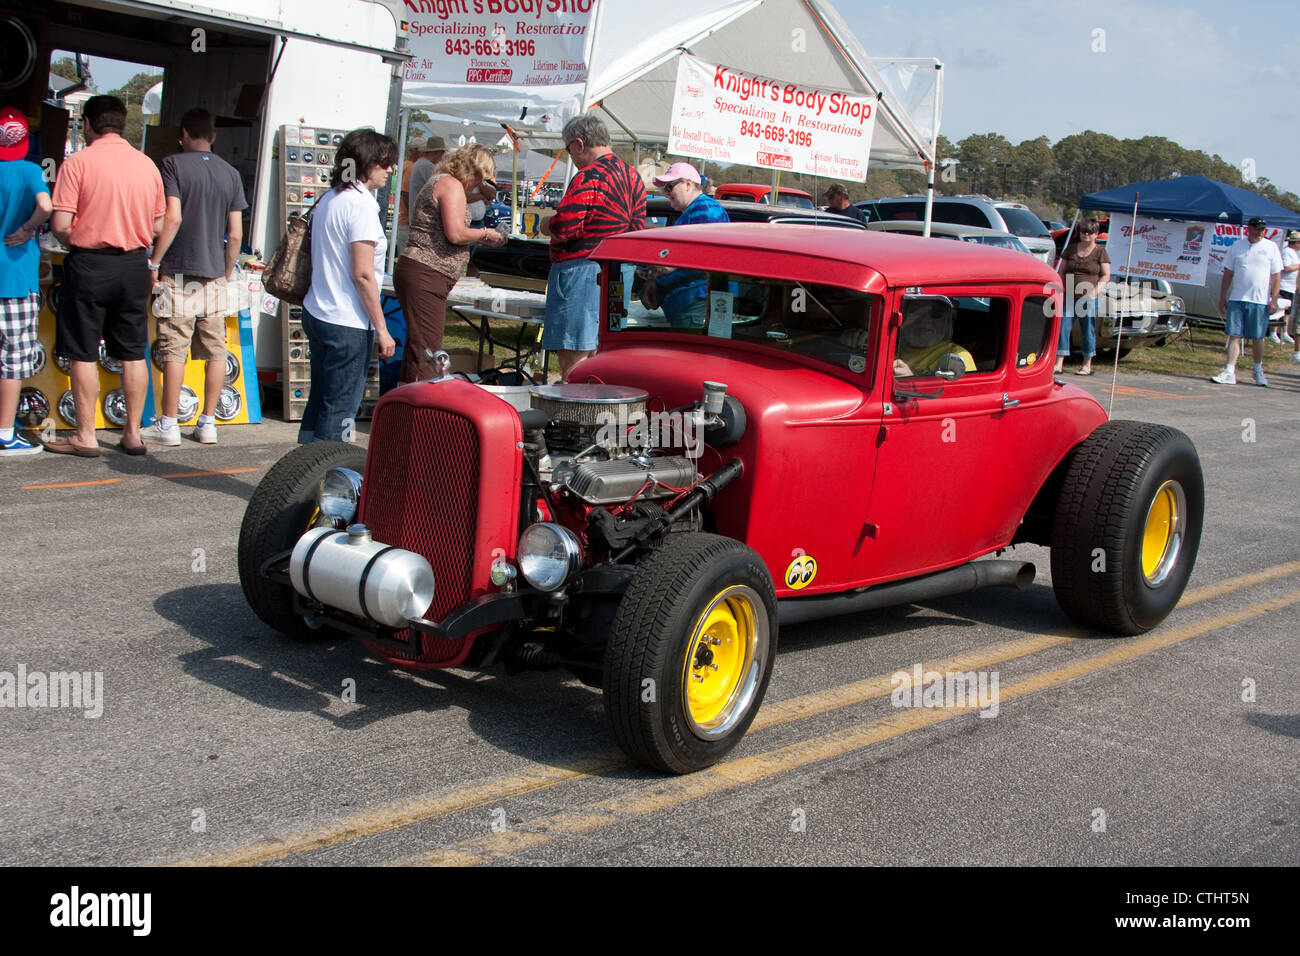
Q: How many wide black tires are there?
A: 3